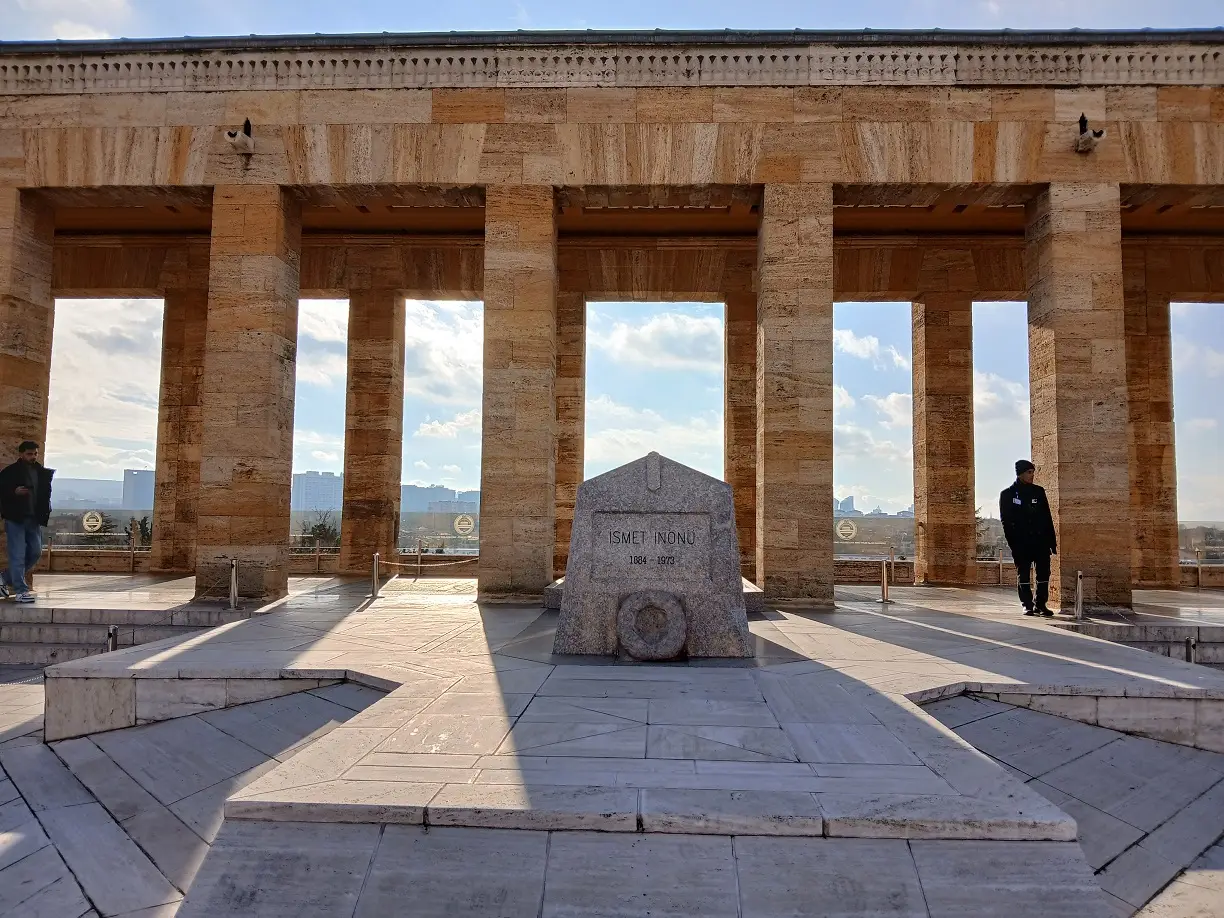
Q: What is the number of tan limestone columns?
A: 11